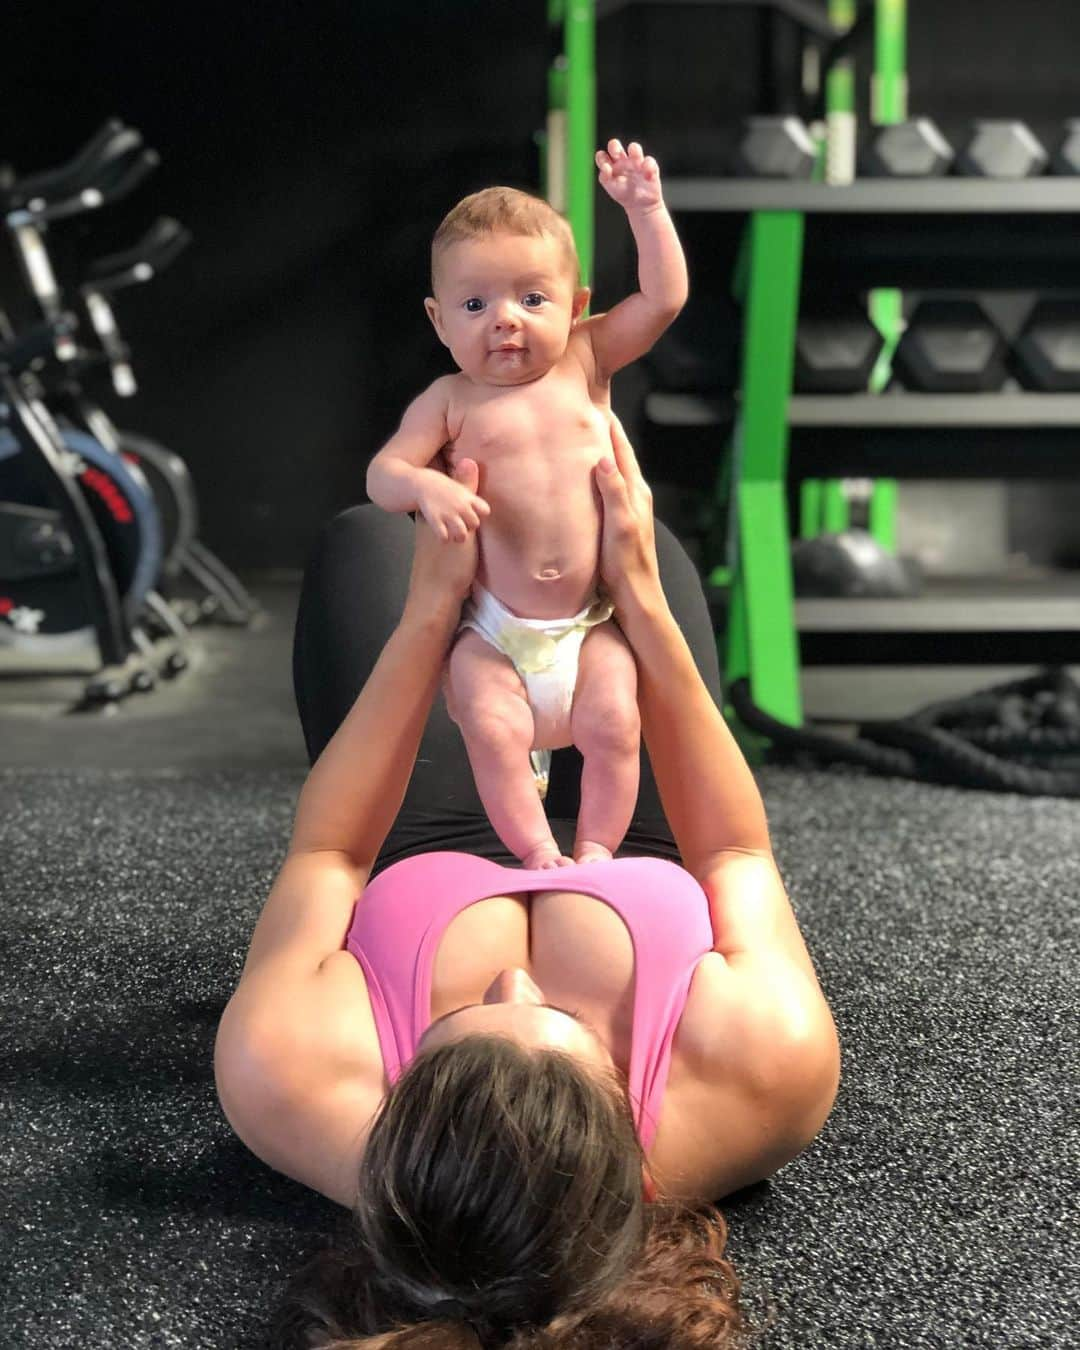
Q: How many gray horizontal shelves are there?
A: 3